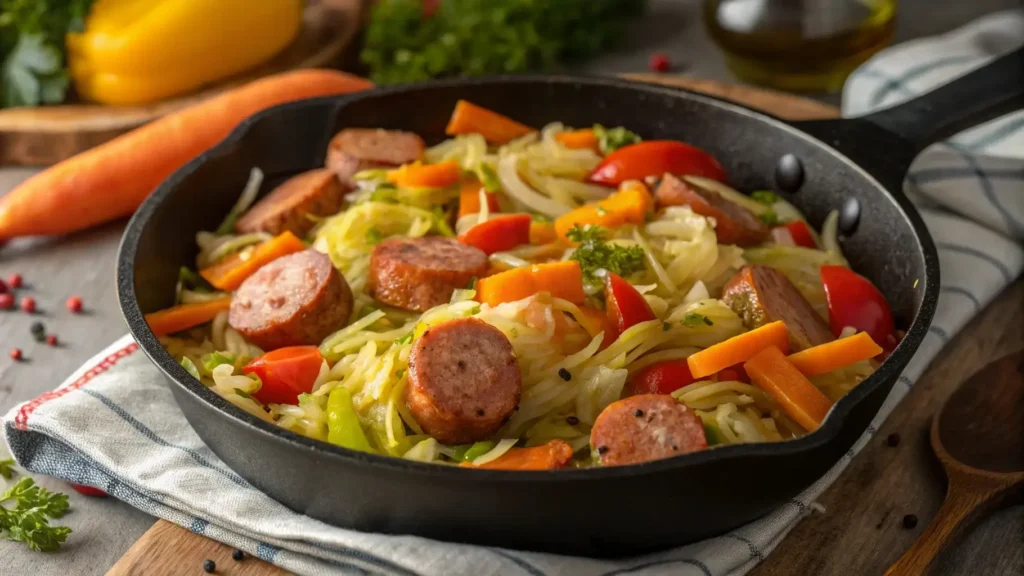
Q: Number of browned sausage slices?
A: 8